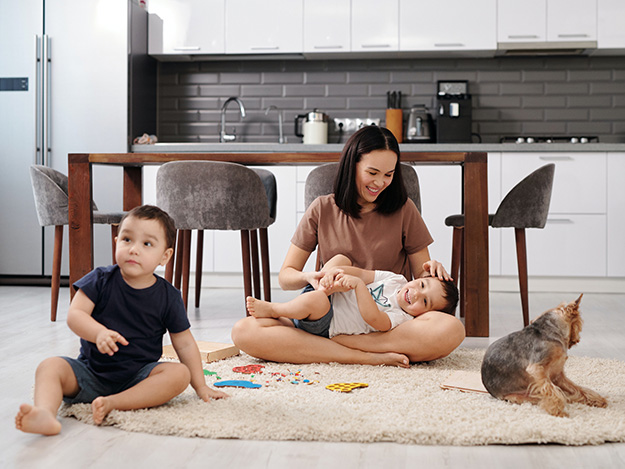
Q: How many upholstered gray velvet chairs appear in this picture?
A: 5